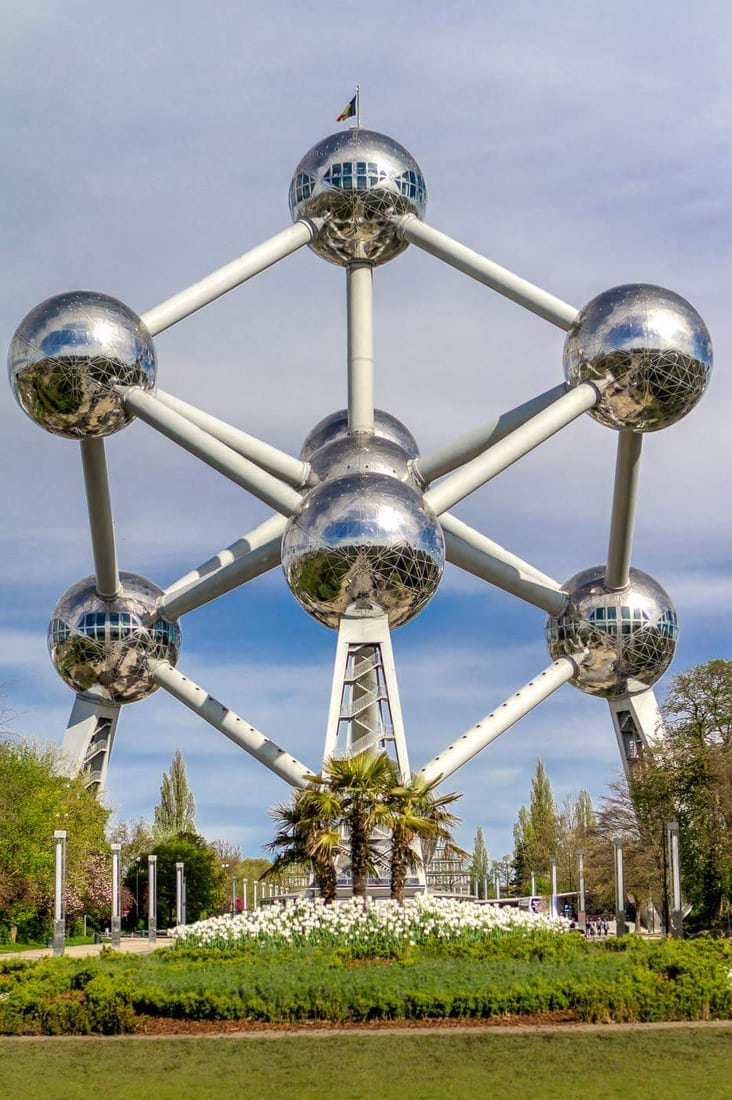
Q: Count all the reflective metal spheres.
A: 8